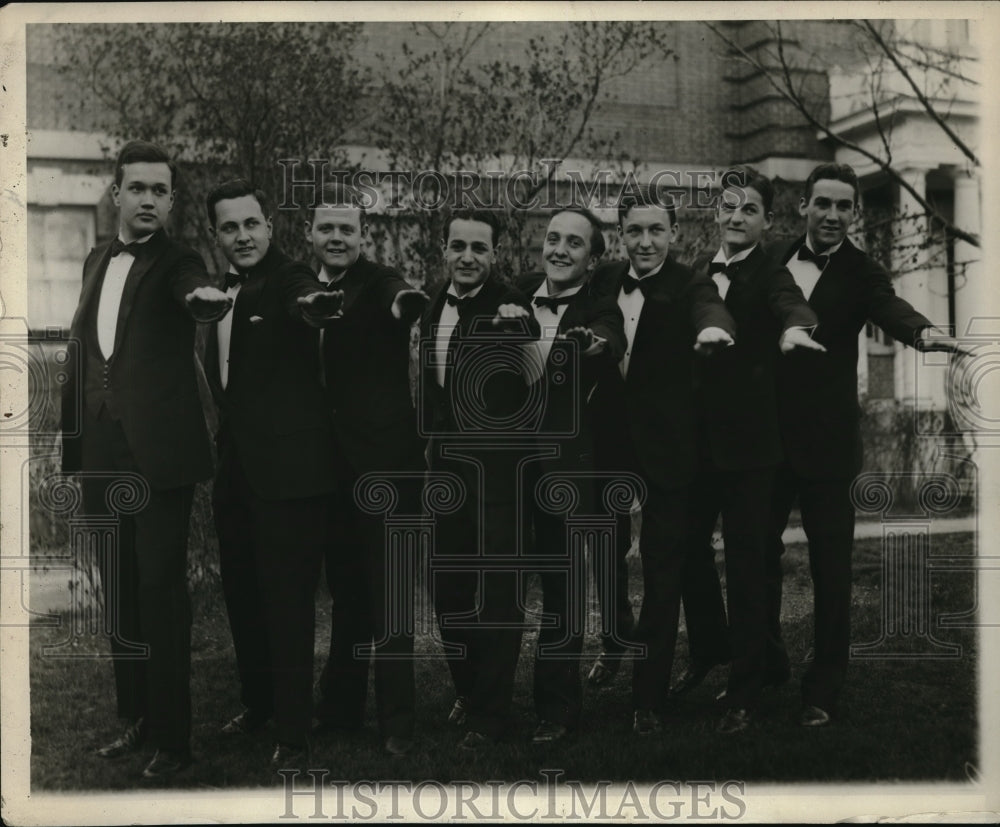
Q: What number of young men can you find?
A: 8